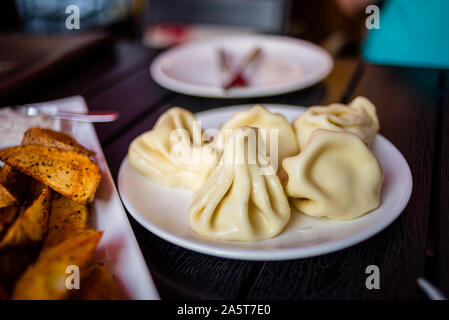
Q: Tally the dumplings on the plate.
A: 5